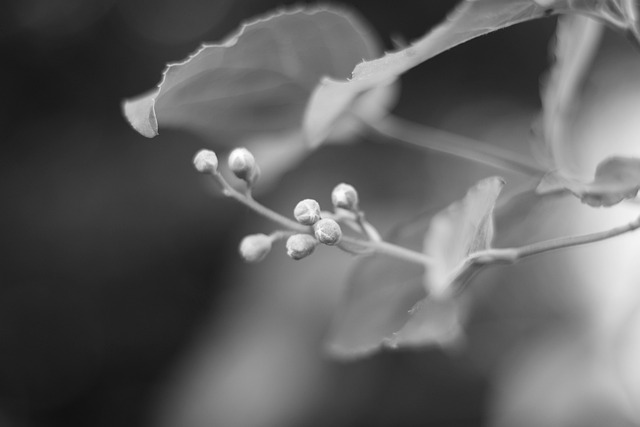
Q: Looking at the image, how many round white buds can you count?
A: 7